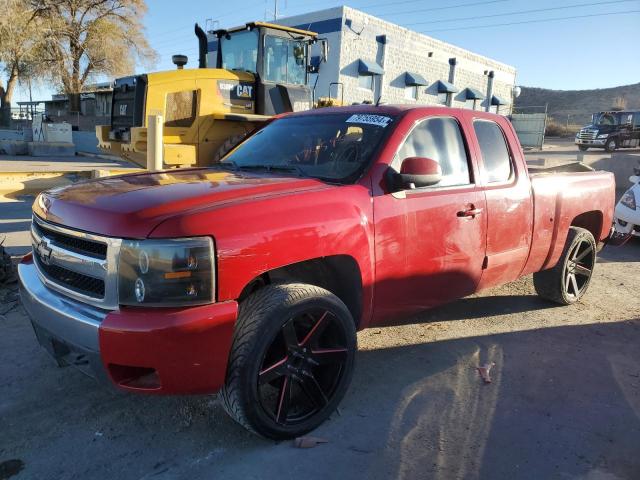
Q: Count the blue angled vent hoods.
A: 5